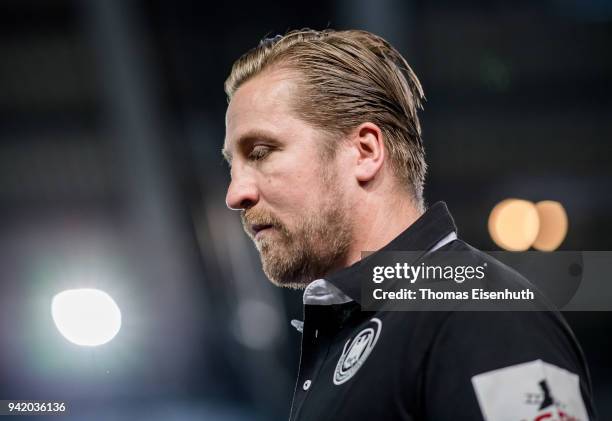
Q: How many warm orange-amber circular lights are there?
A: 2